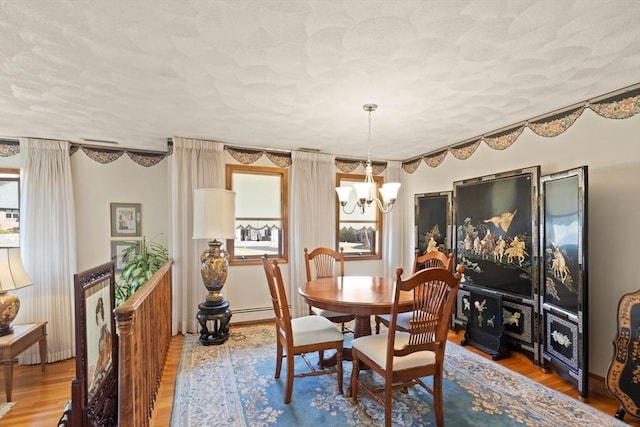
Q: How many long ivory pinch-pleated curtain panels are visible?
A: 4